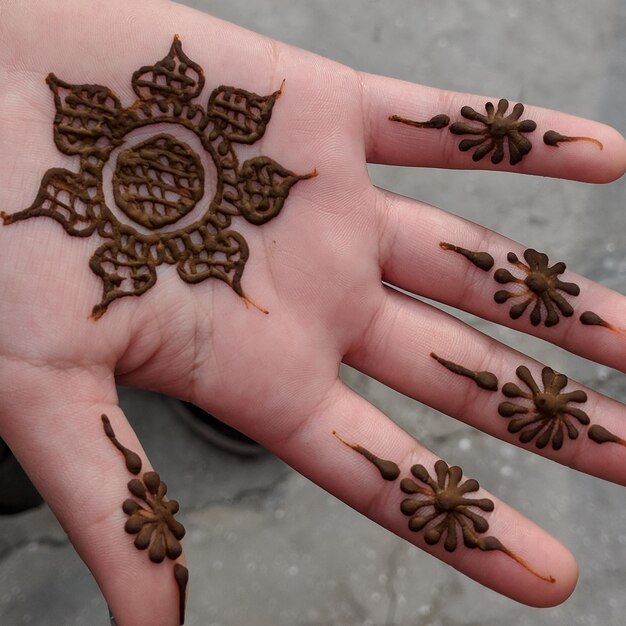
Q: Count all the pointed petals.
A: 7